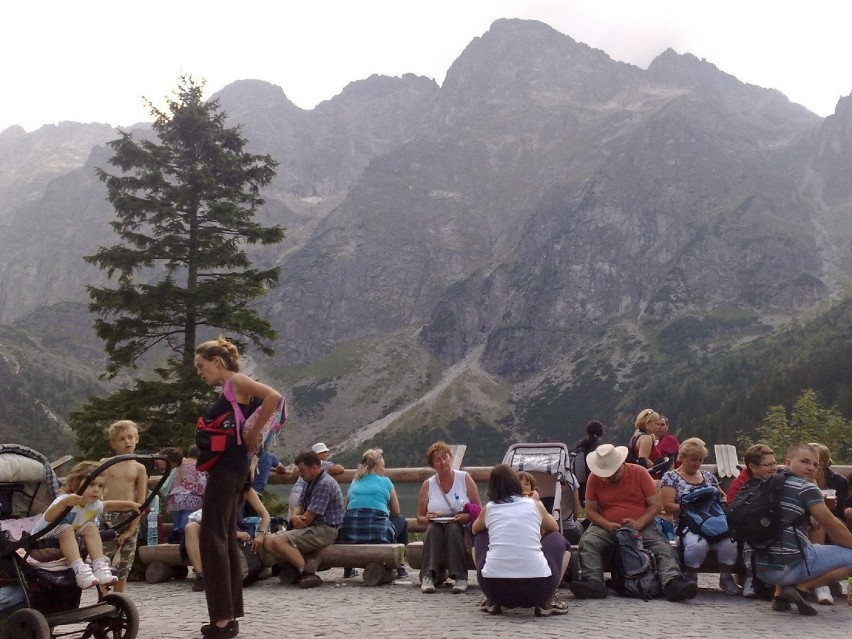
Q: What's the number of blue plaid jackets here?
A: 1